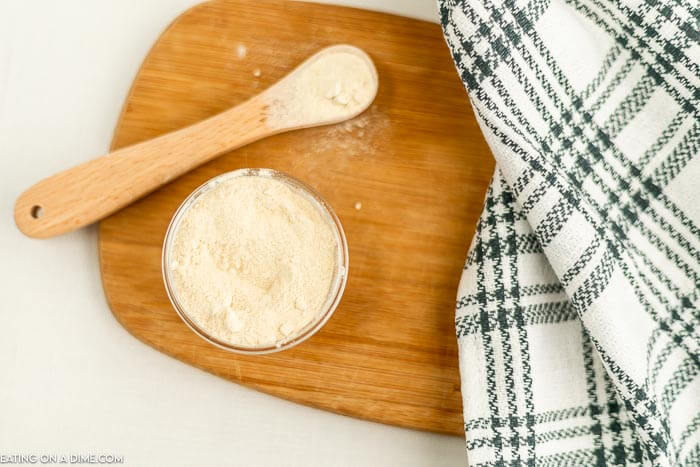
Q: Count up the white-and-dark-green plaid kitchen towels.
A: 1